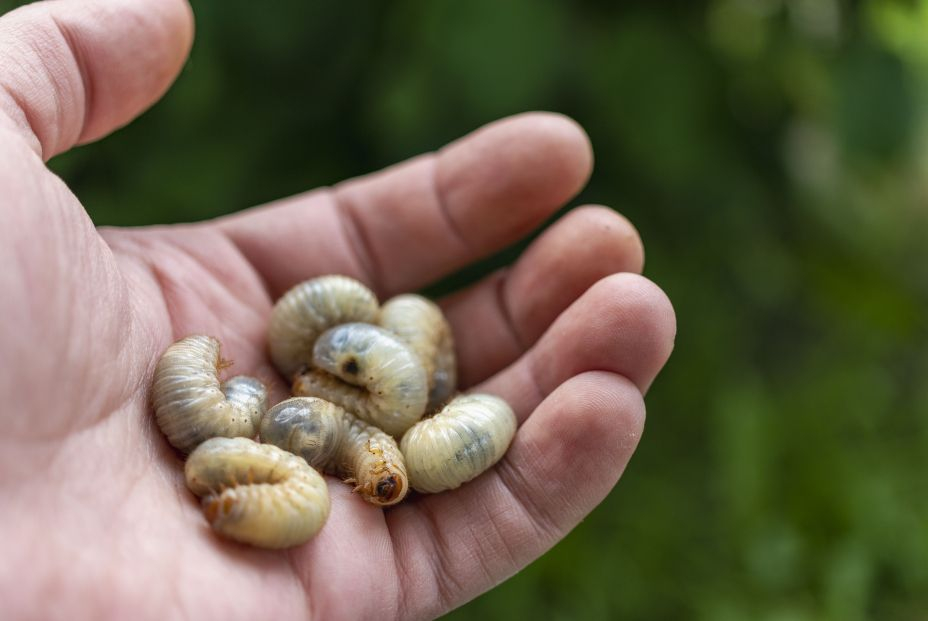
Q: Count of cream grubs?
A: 7